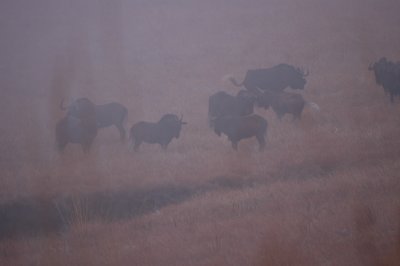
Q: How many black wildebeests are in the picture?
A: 8